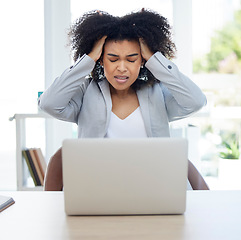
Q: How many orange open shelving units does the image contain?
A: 0